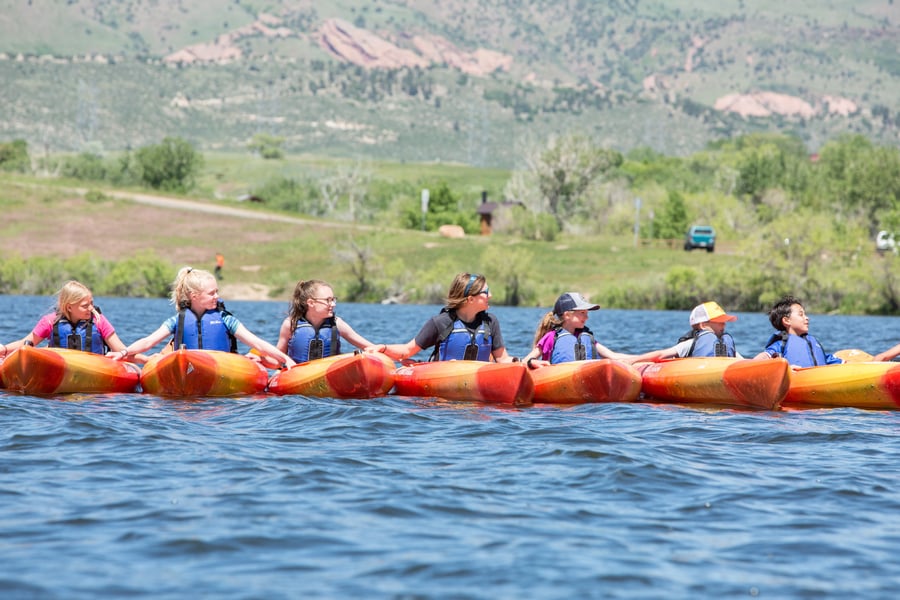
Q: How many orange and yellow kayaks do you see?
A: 7